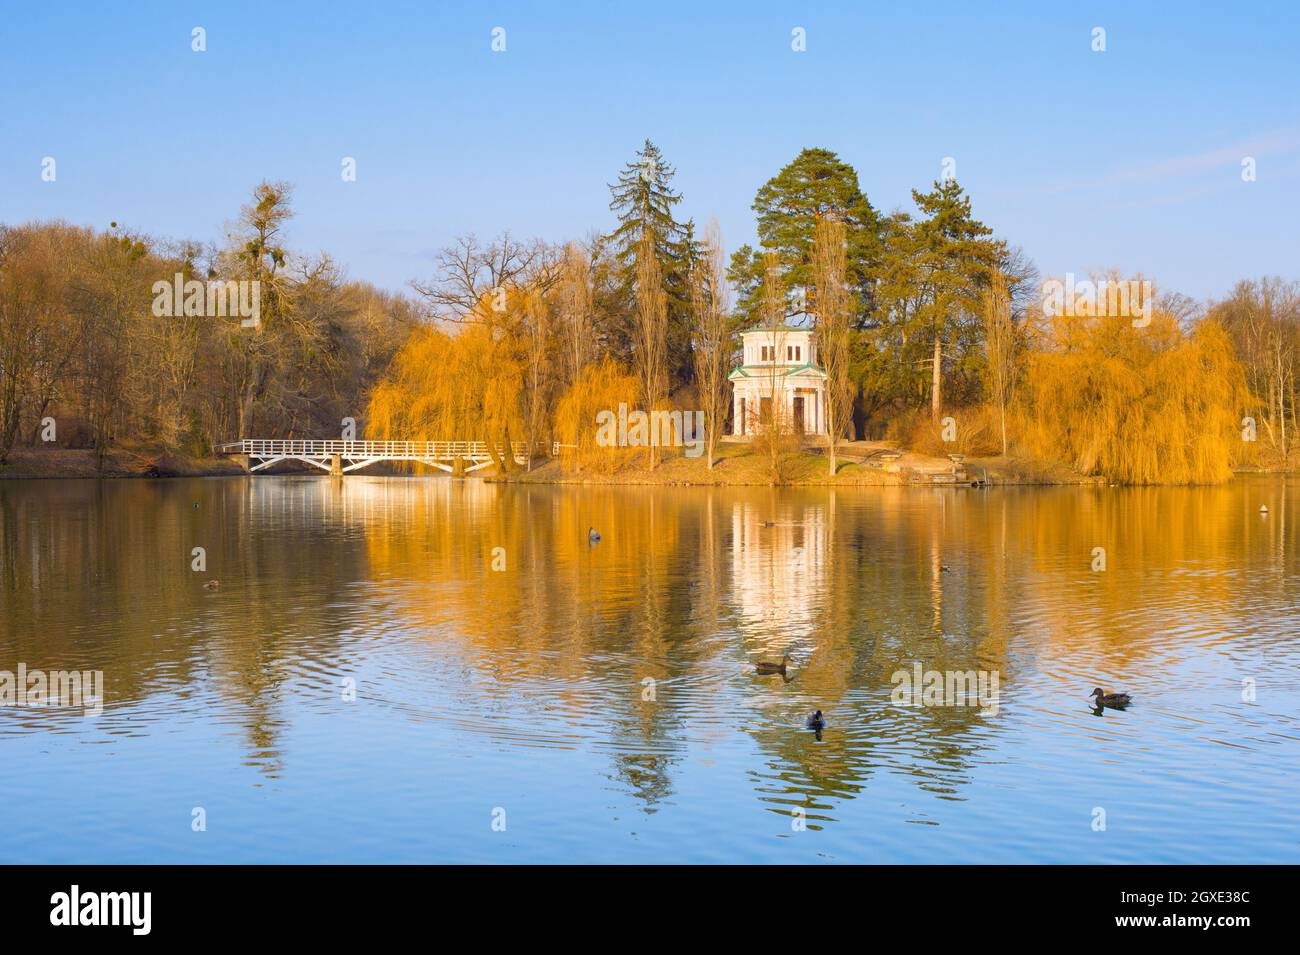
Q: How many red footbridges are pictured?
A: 0